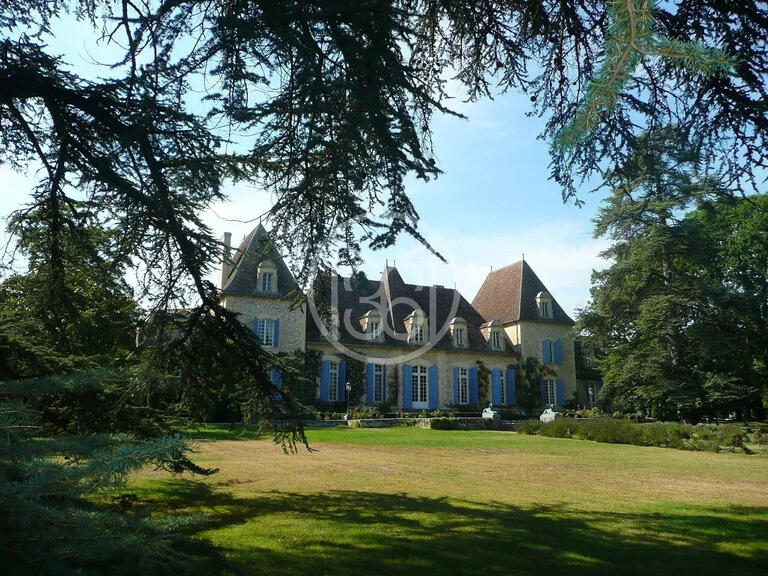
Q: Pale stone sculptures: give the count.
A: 2